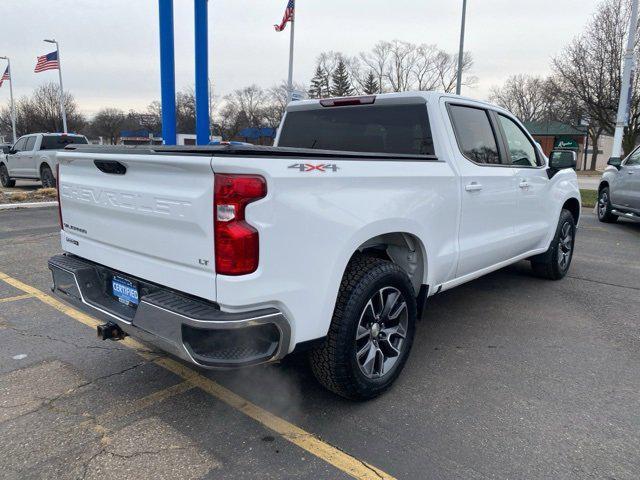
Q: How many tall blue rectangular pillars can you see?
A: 2